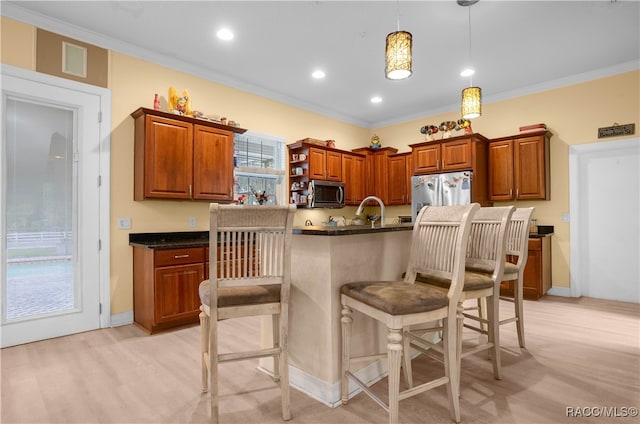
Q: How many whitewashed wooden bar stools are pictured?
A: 4